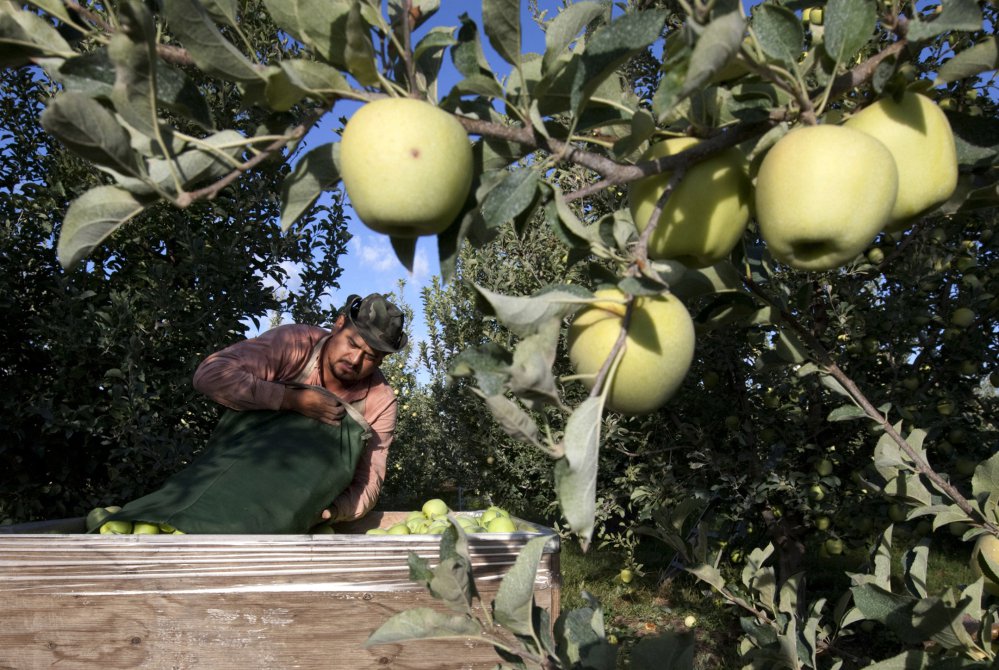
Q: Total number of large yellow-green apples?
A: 5